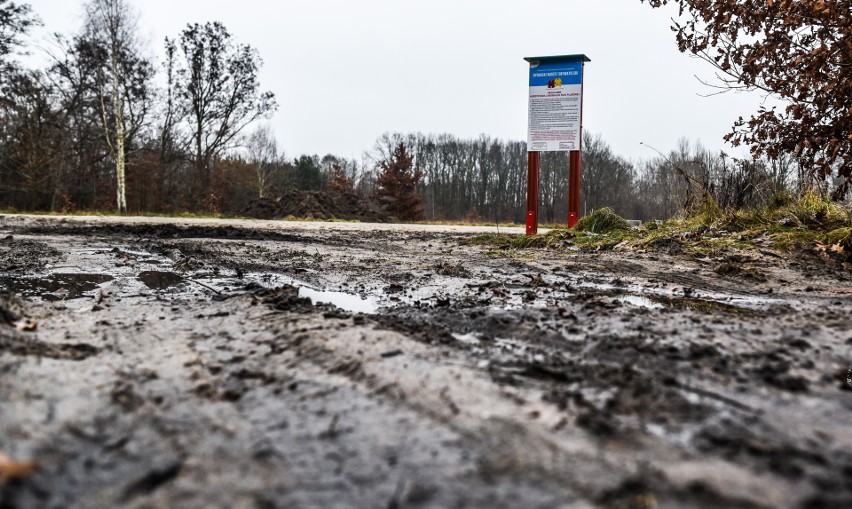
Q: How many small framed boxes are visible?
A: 2